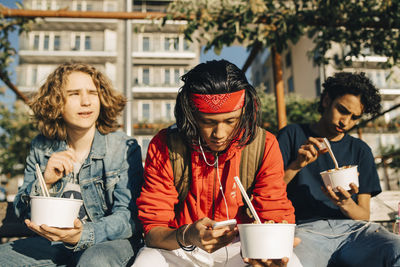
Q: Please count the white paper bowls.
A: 3